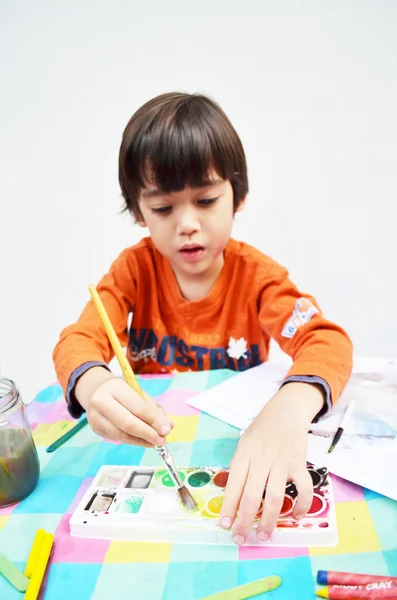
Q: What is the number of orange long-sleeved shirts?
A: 1